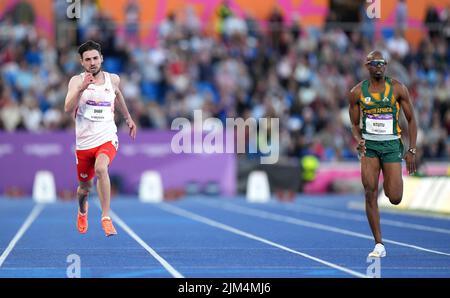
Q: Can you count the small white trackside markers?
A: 3